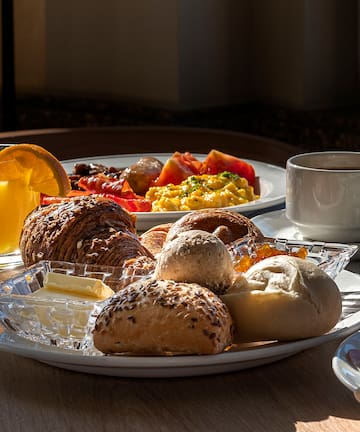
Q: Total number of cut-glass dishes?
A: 2